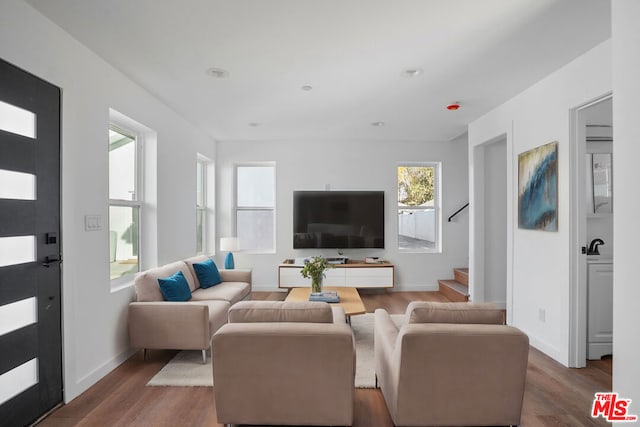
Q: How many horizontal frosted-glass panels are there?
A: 5